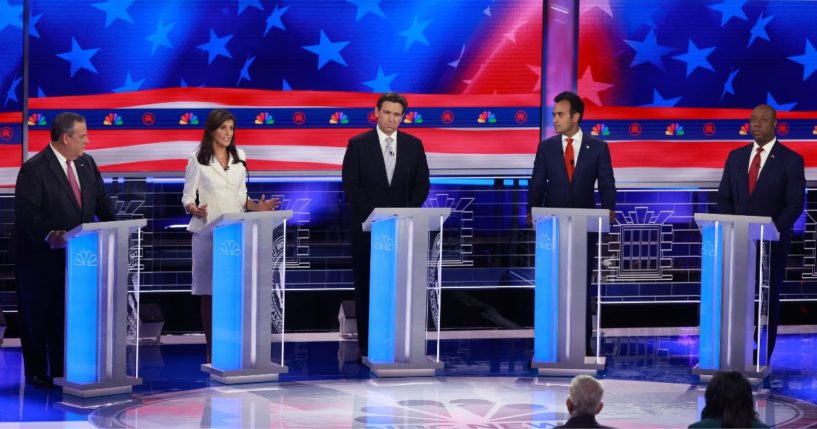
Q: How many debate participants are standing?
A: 5